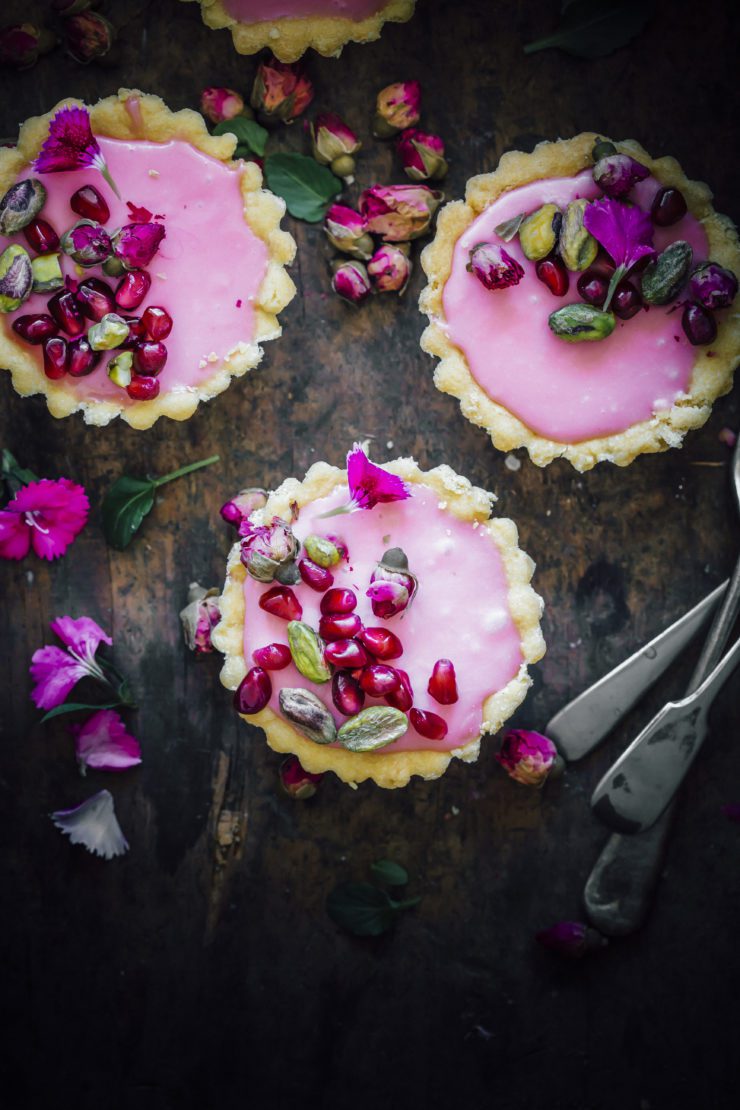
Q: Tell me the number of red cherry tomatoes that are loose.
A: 0